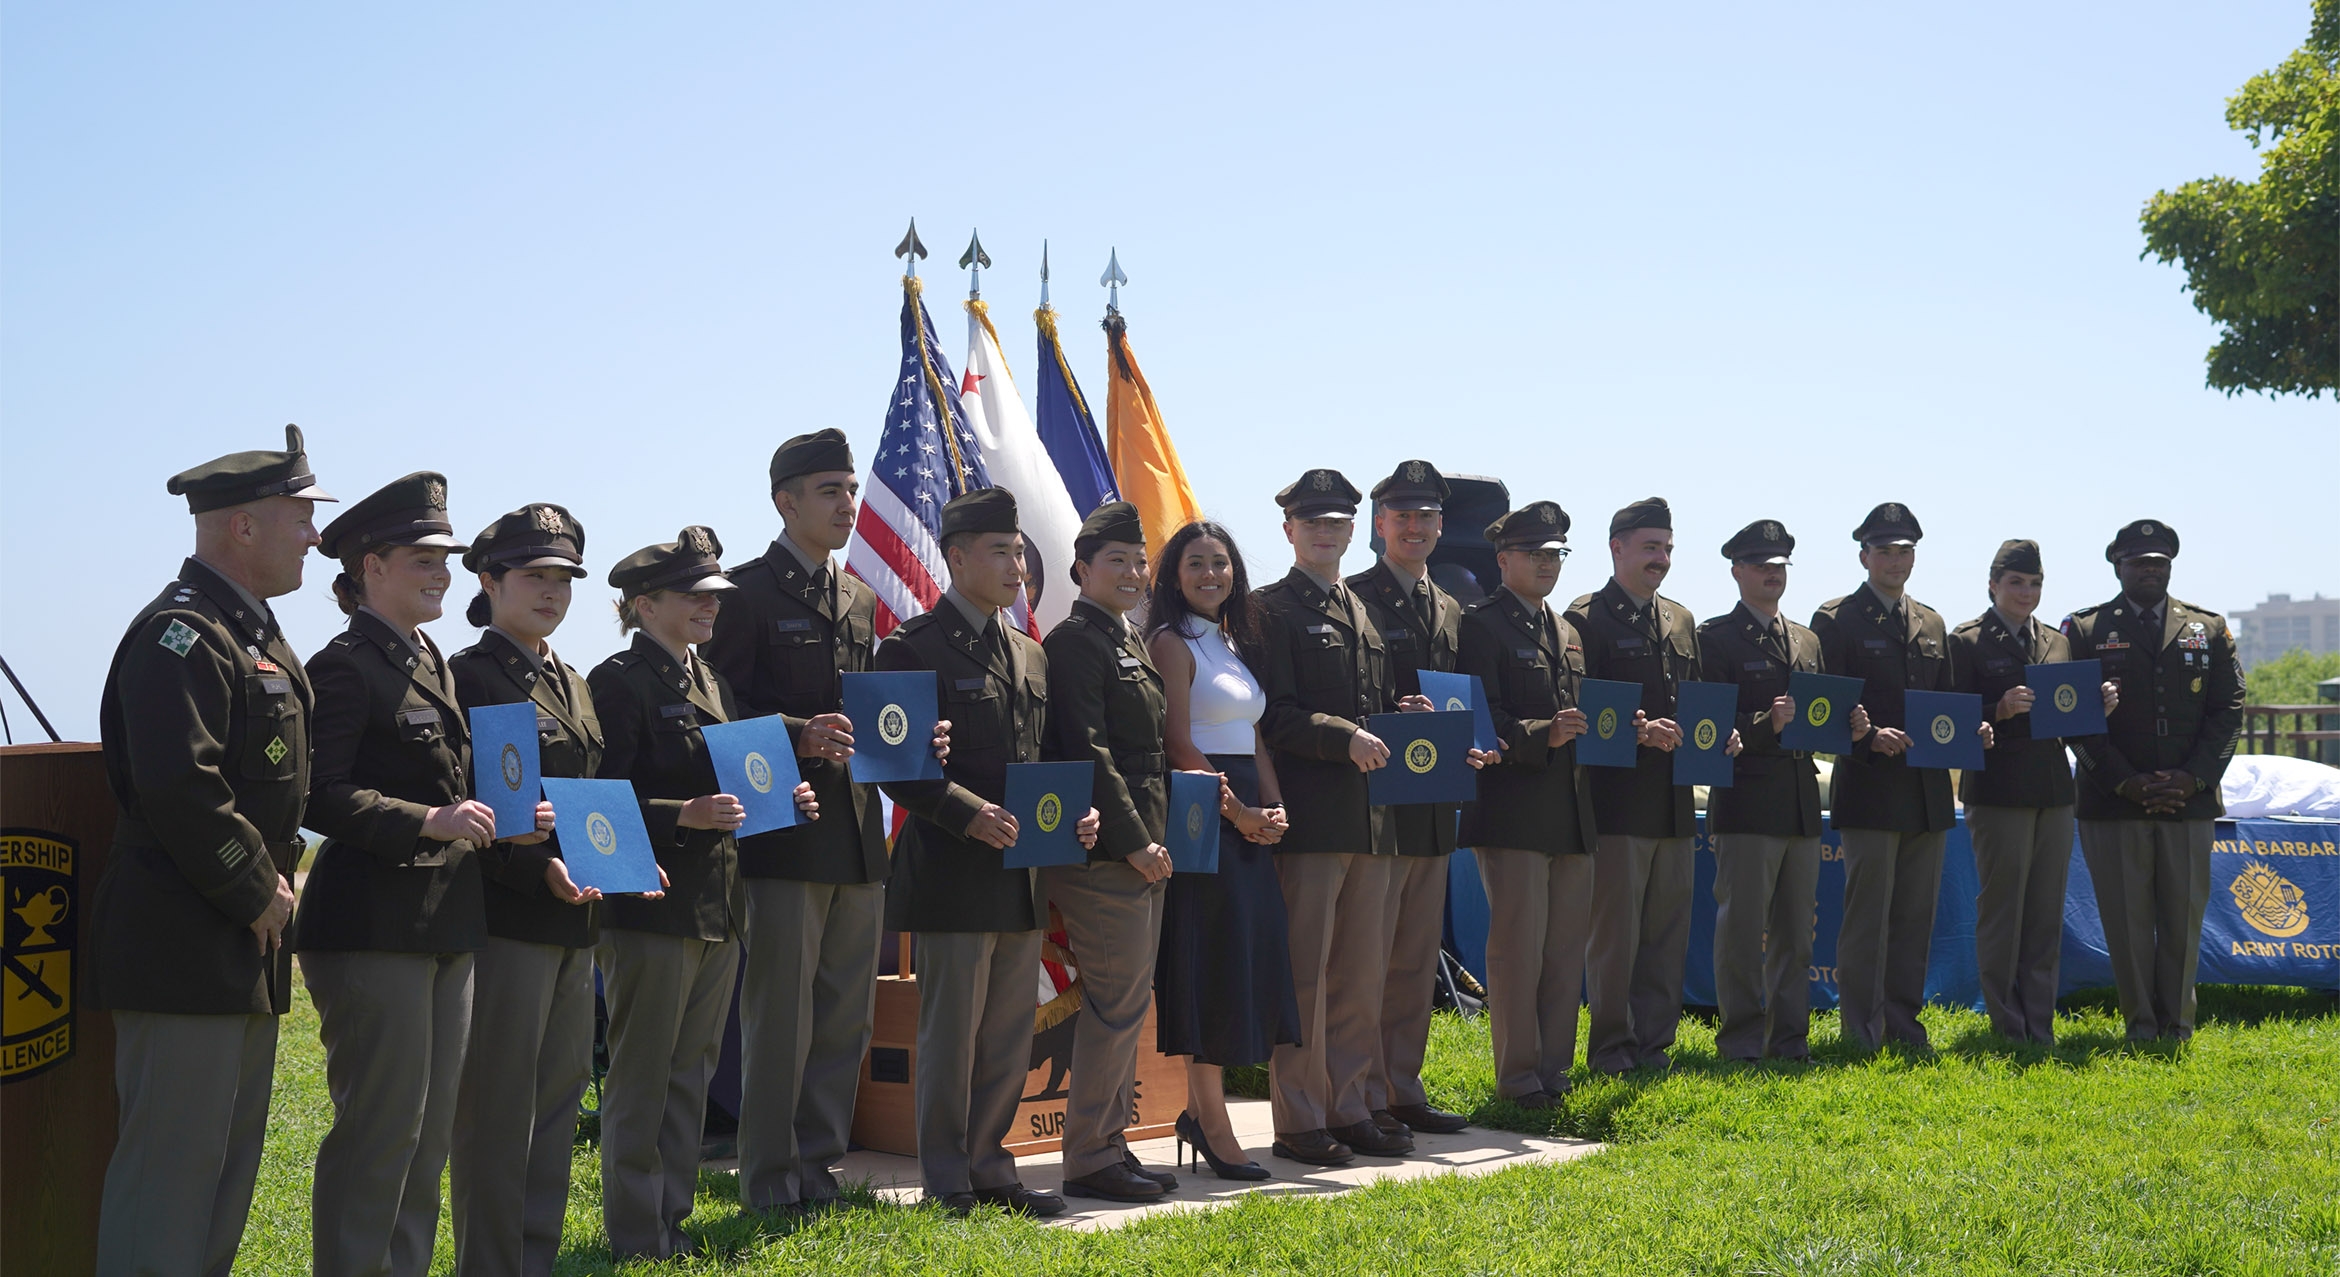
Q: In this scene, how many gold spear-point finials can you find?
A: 0